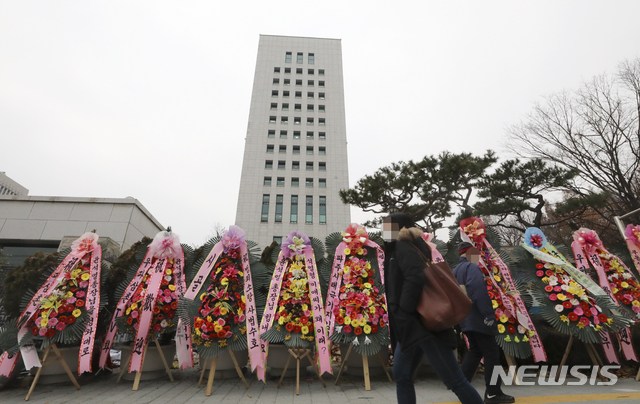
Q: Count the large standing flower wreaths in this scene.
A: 10